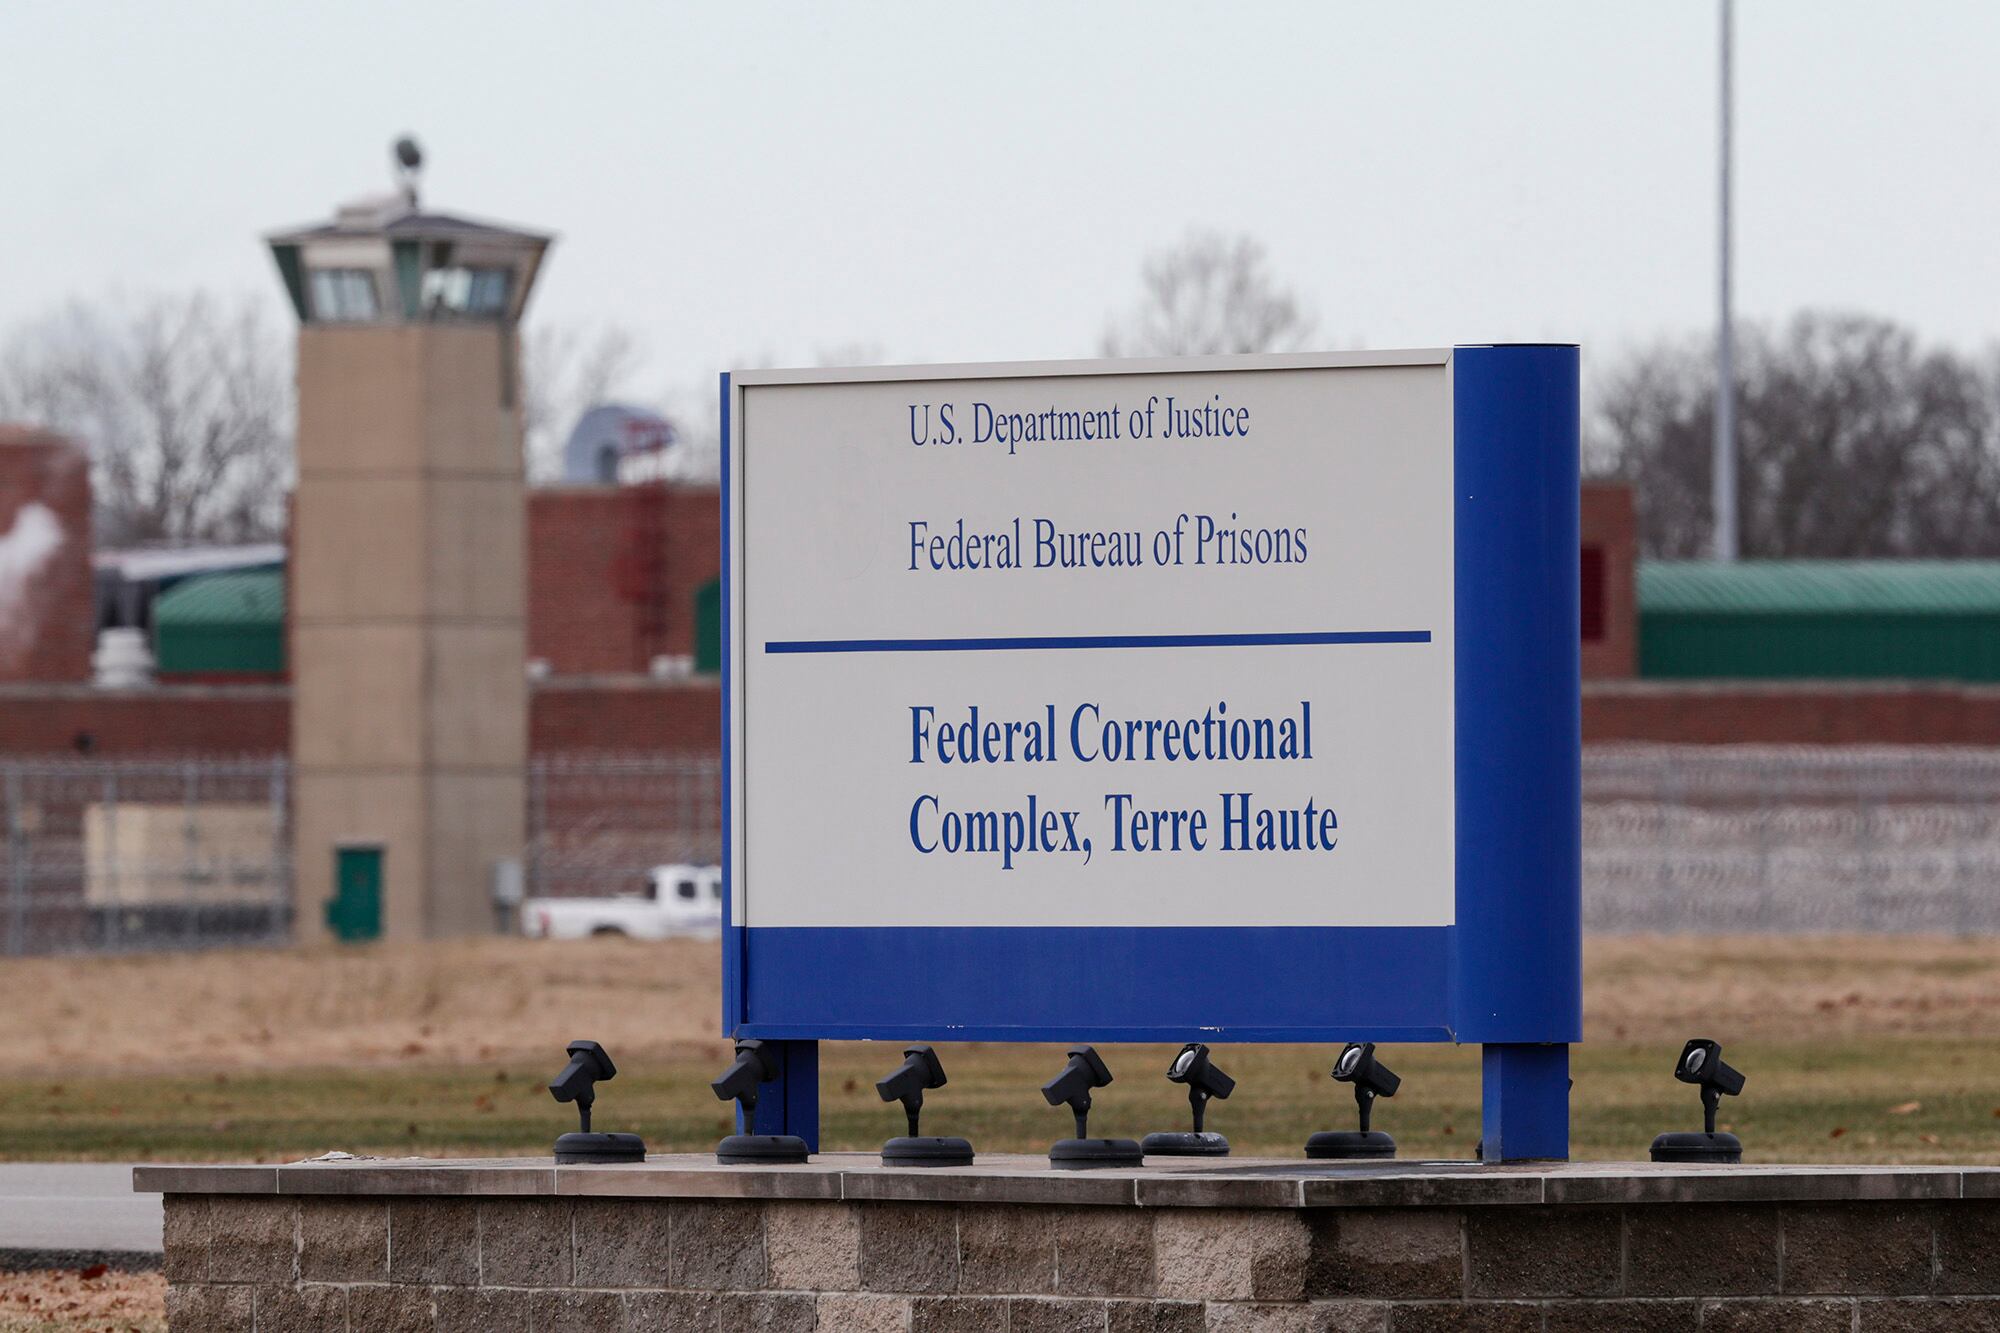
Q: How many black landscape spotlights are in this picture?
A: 7